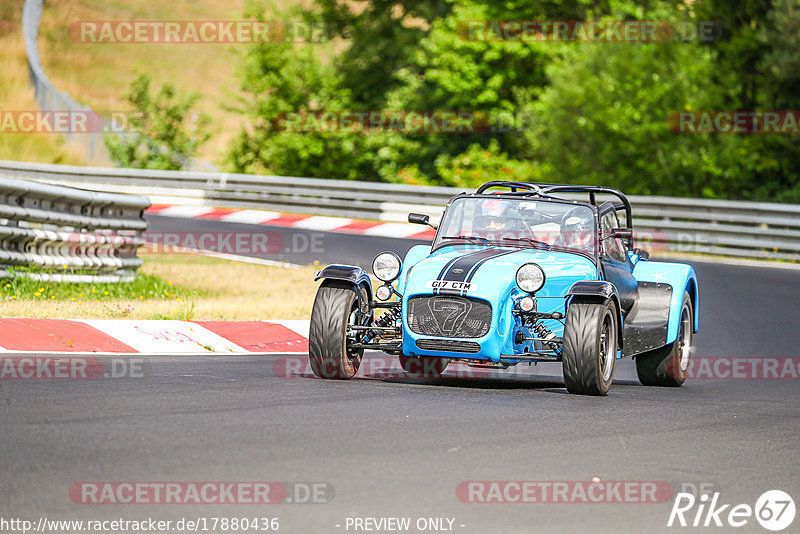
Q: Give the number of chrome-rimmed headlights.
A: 2